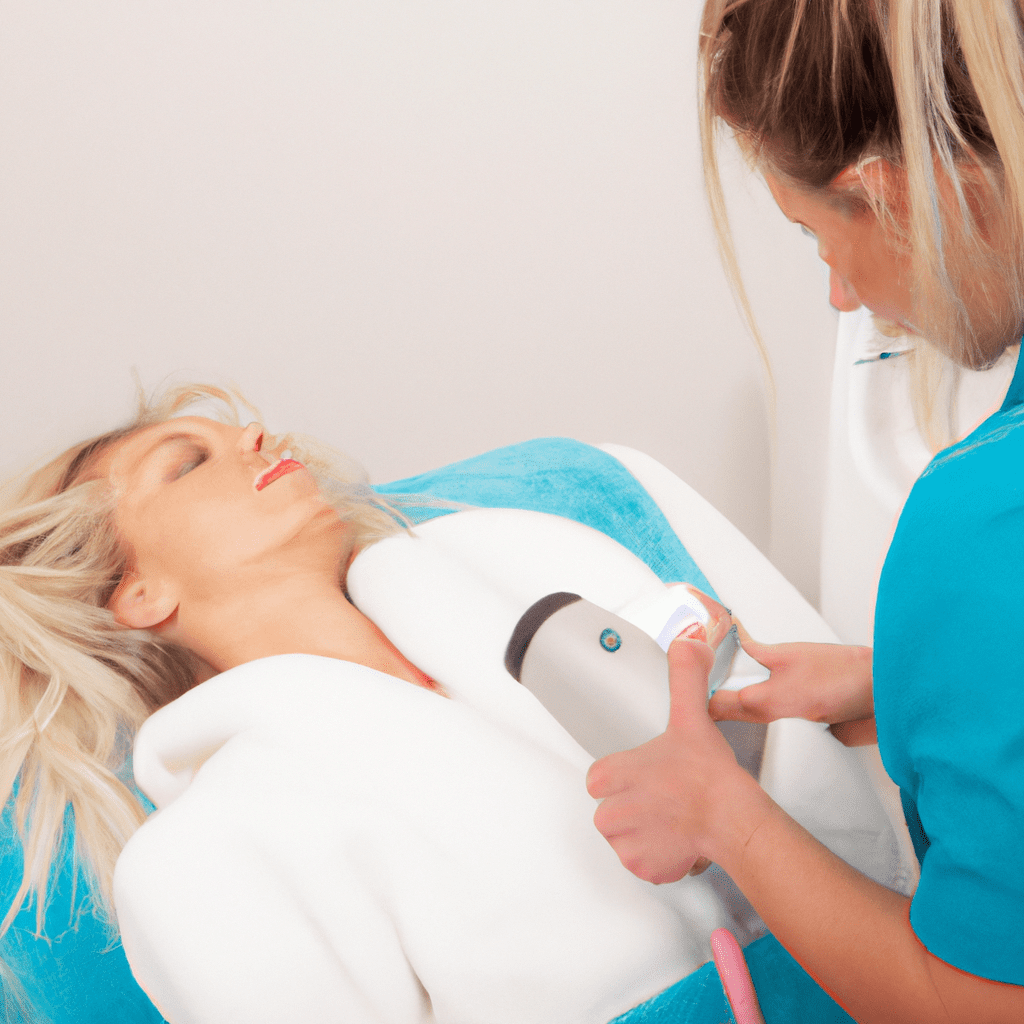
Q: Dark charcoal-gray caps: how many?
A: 1